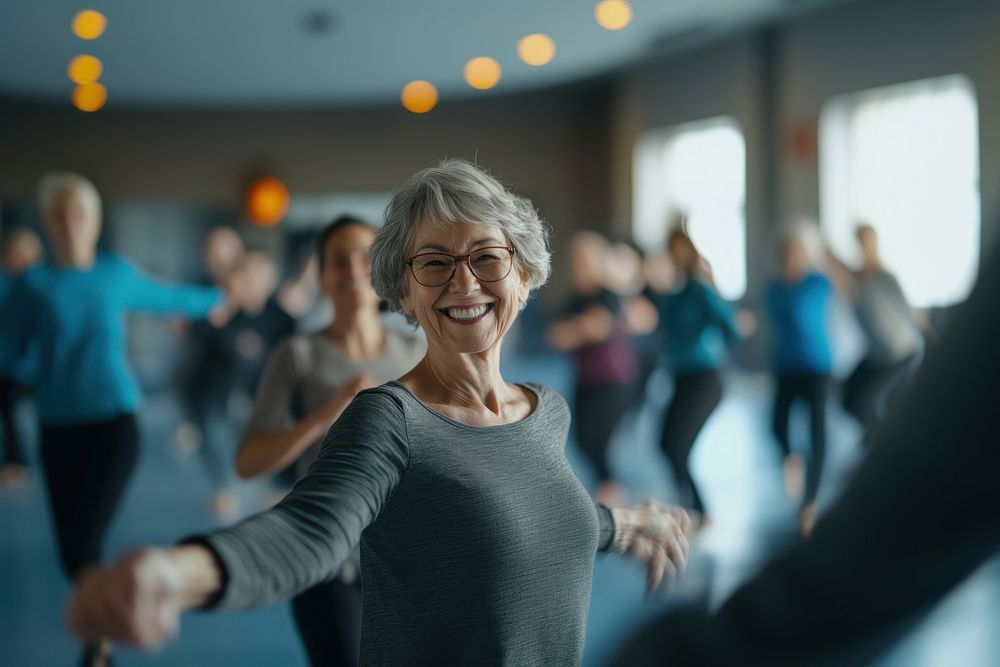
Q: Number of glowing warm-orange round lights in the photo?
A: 8